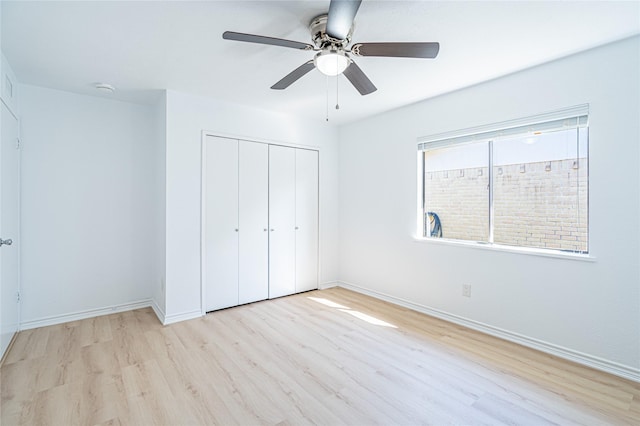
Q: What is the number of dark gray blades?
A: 5